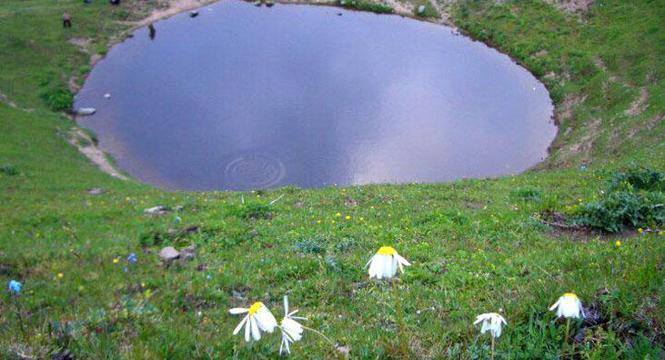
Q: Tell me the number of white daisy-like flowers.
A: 5